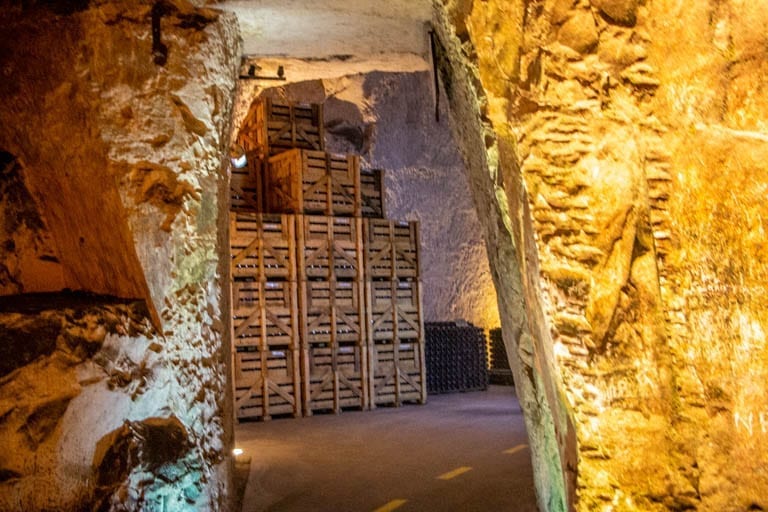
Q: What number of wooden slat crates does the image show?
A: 13